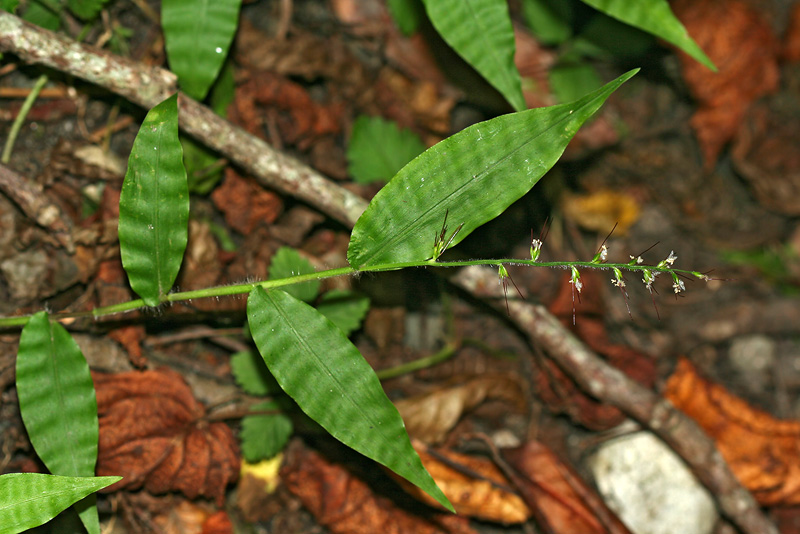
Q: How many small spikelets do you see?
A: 11